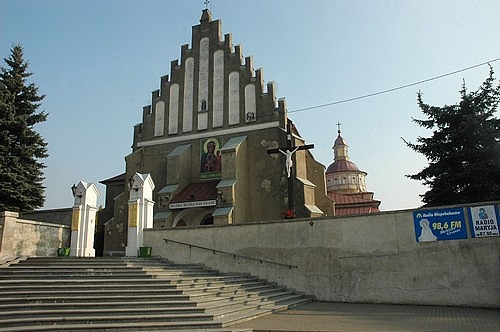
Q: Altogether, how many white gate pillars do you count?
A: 2